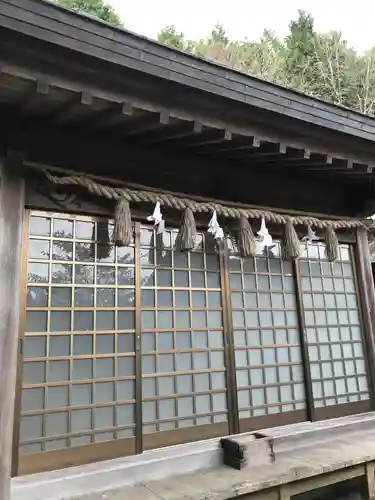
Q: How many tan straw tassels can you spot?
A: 5